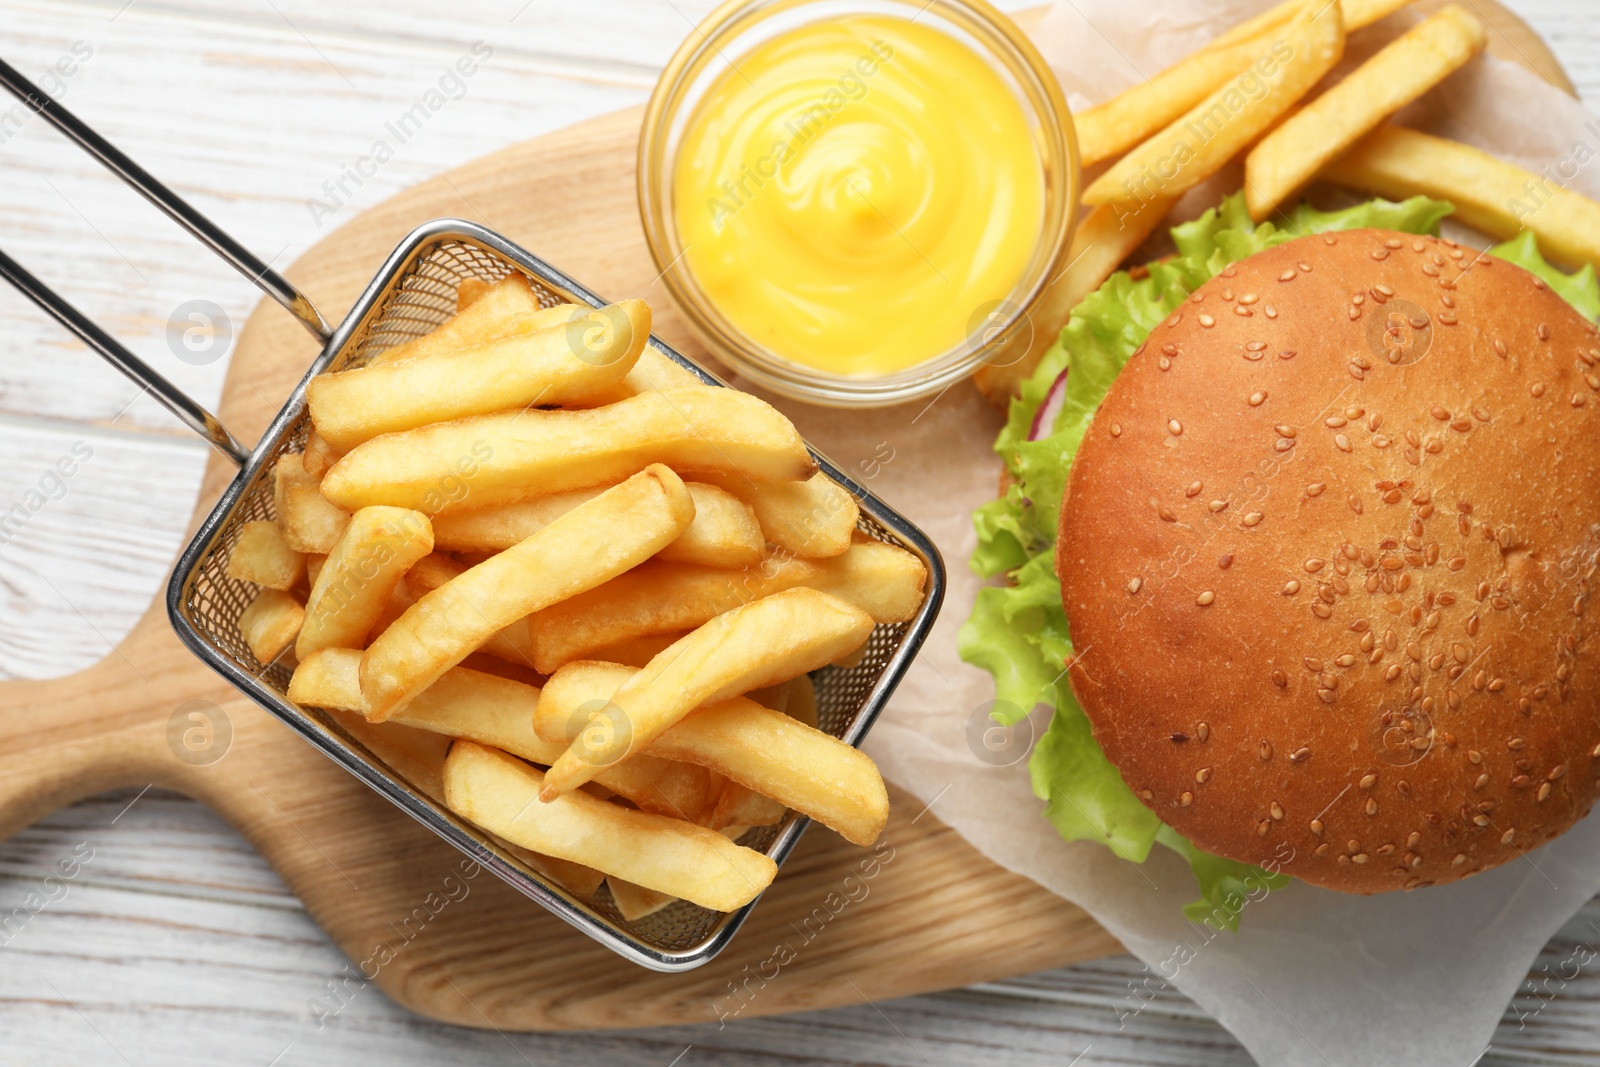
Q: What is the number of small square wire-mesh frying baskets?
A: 1